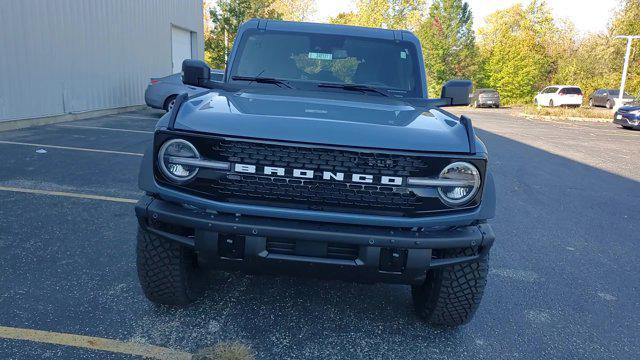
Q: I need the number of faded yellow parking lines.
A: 5